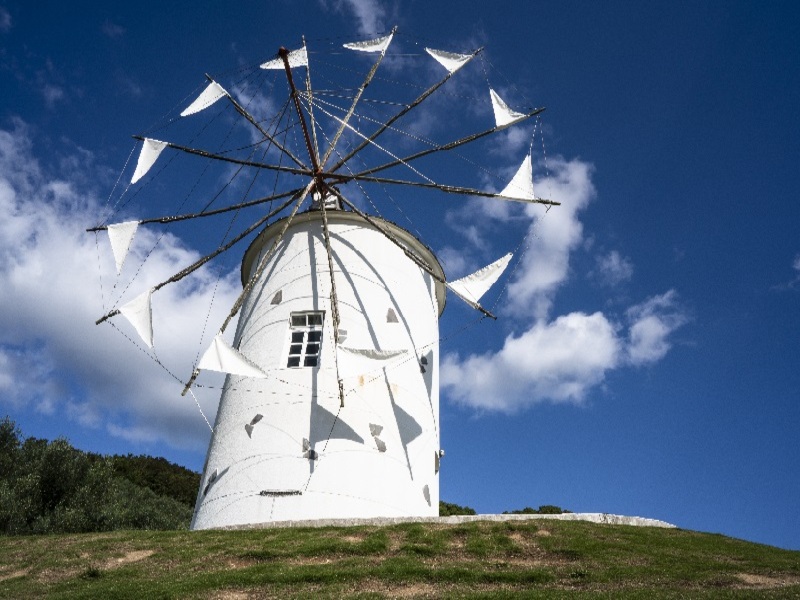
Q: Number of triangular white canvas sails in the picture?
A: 12